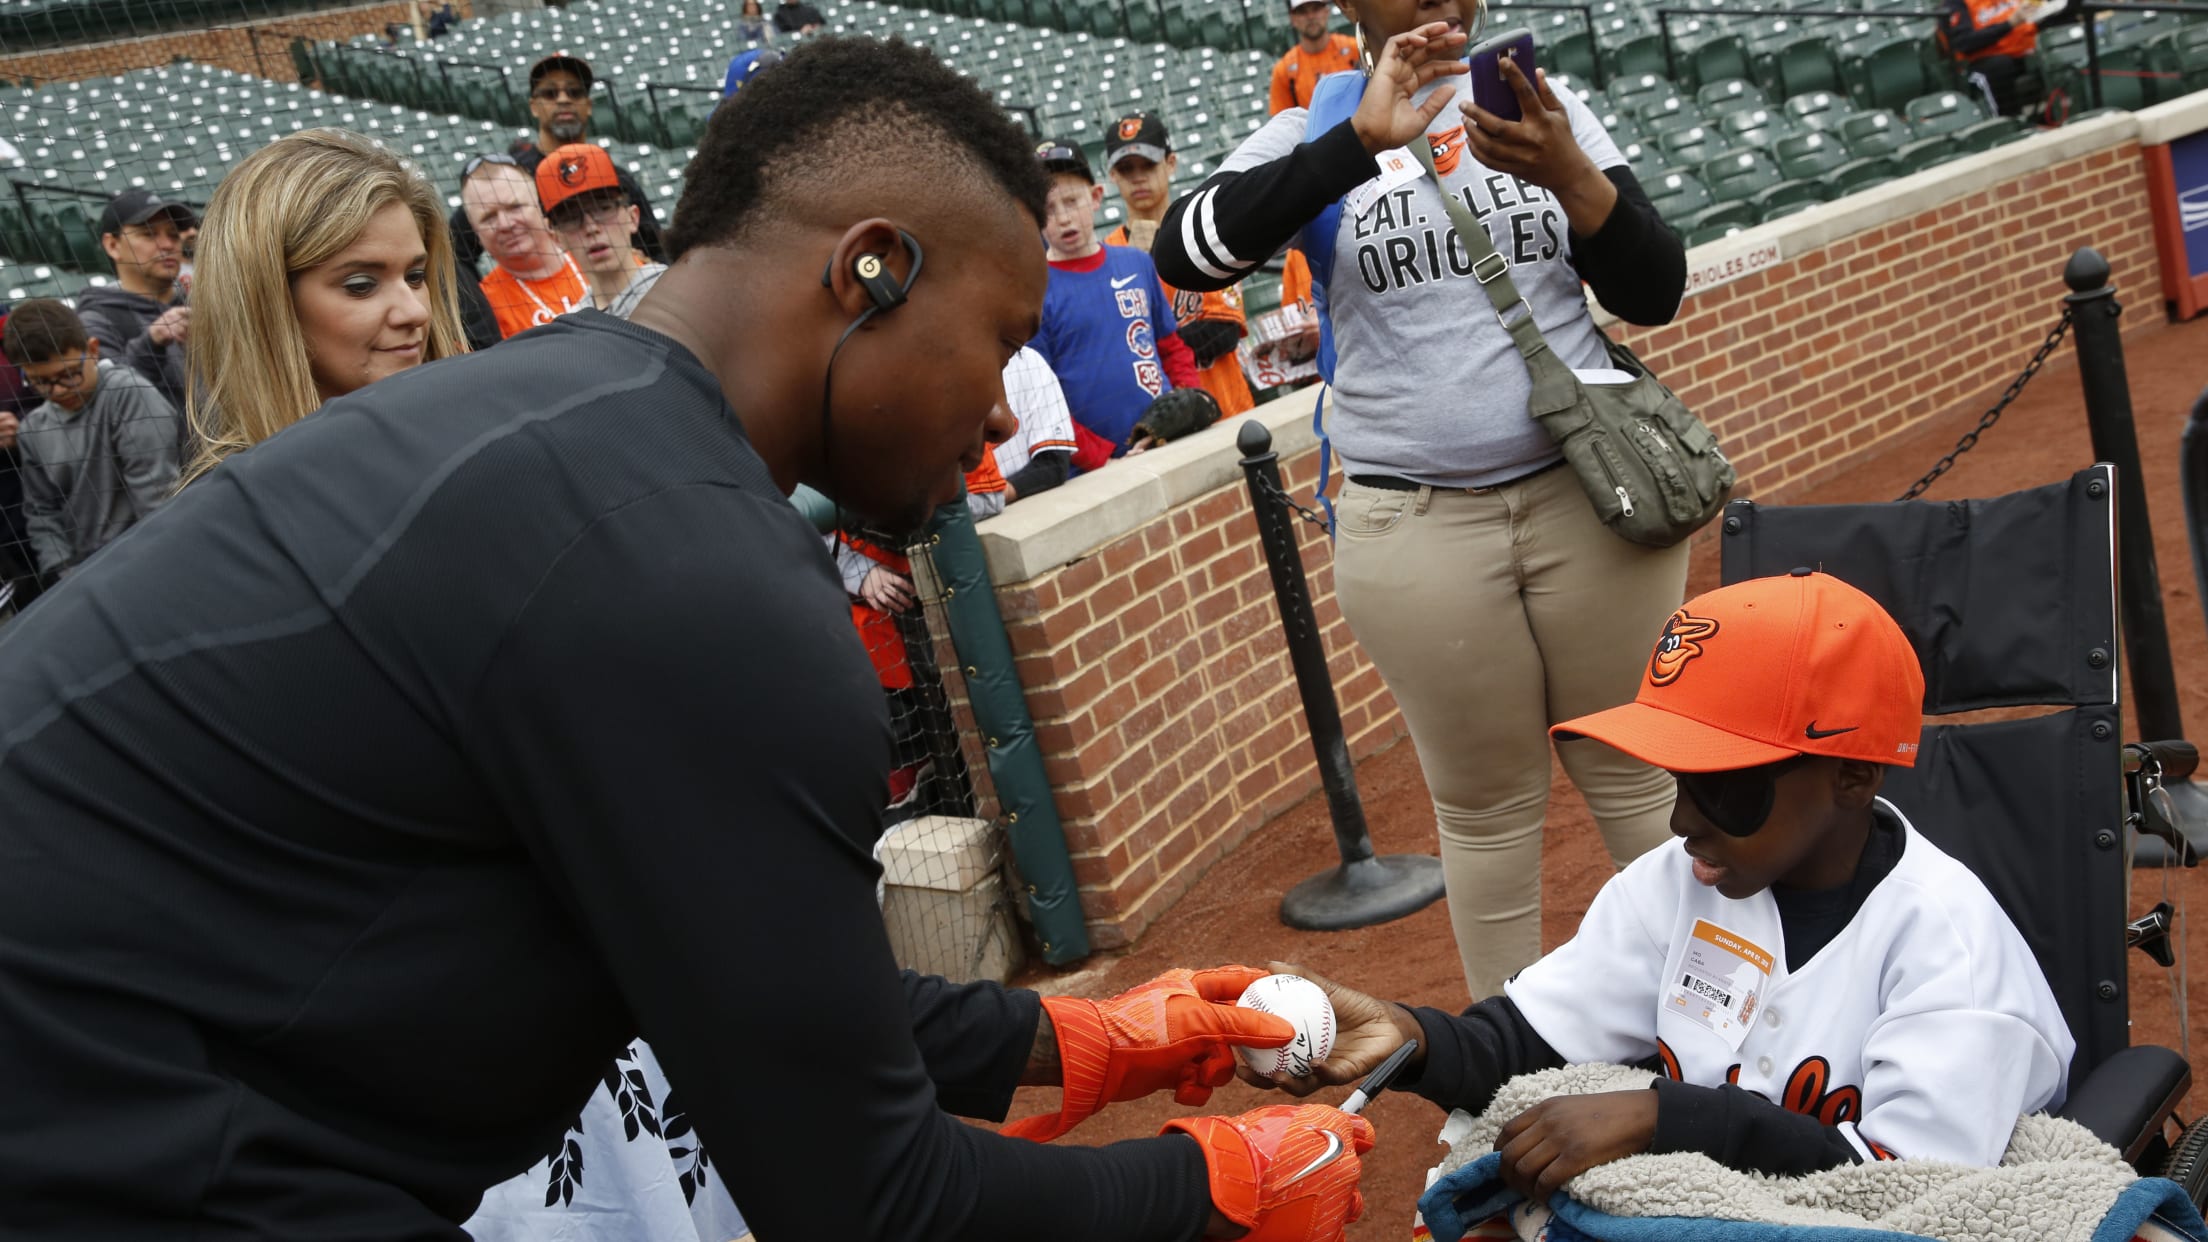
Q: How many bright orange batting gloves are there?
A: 2